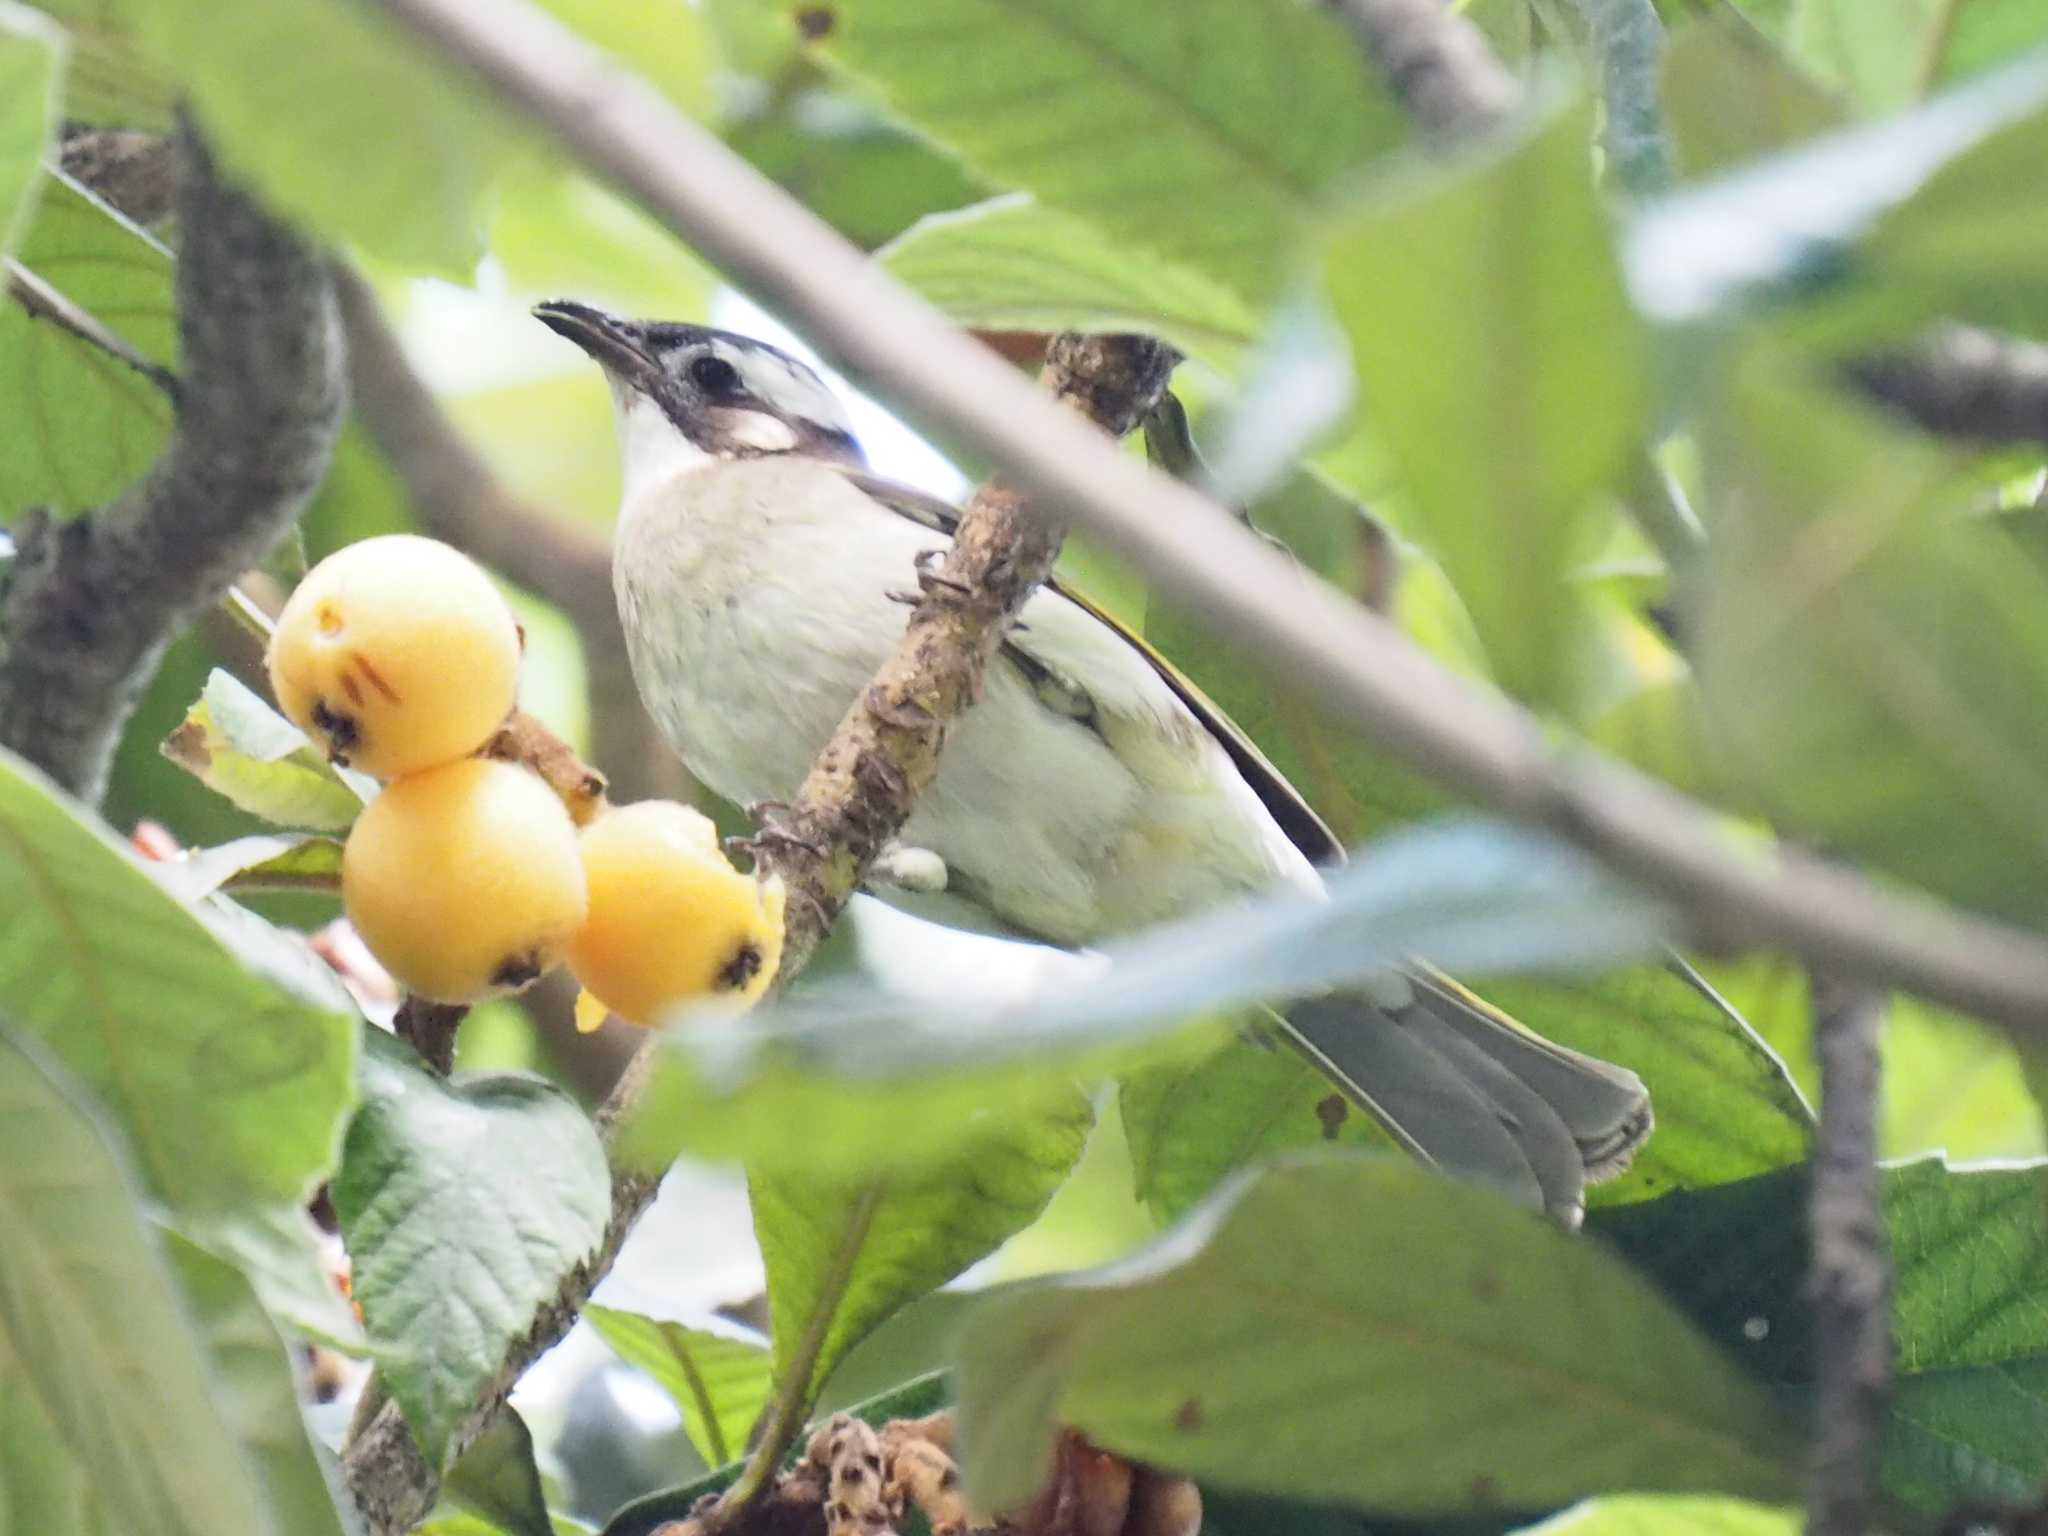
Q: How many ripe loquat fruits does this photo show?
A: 3